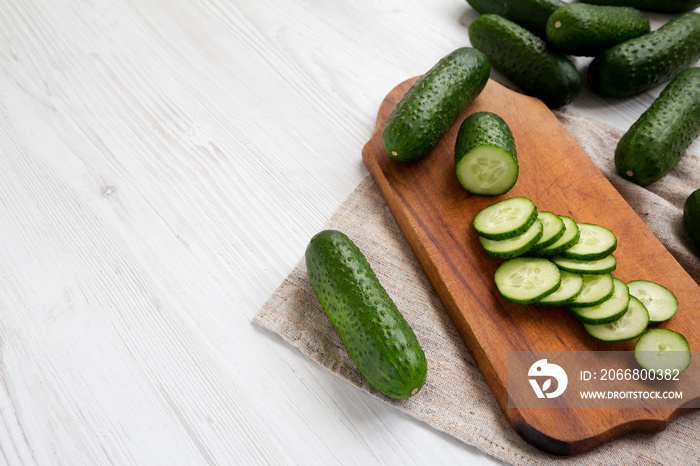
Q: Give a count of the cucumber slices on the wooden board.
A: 13